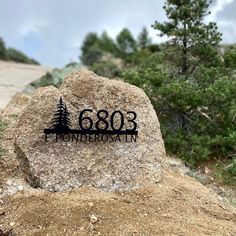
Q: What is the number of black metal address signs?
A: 1